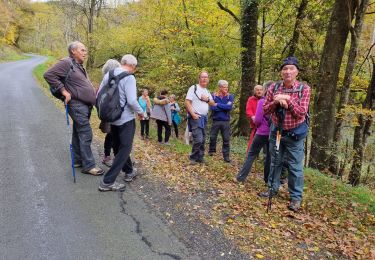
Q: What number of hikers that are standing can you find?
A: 11